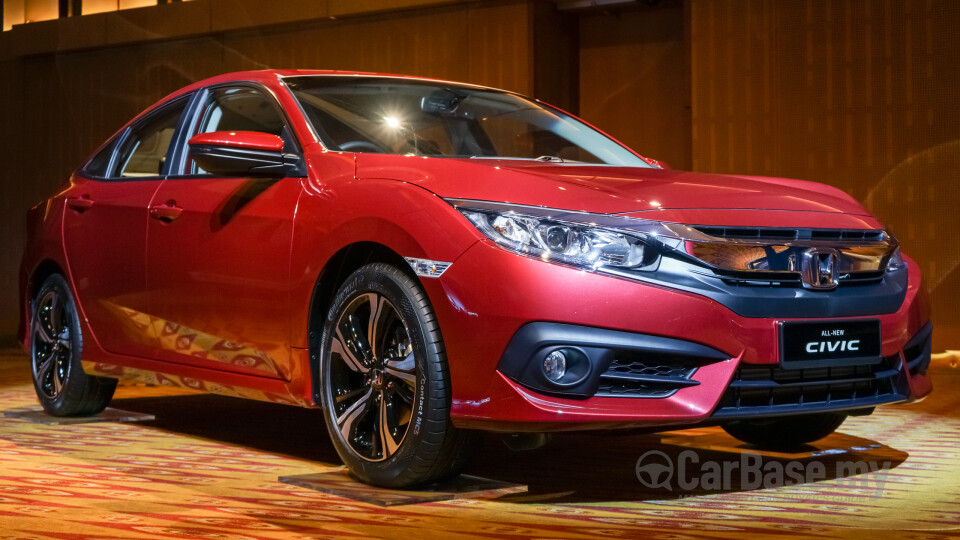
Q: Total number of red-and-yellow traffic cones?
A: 0